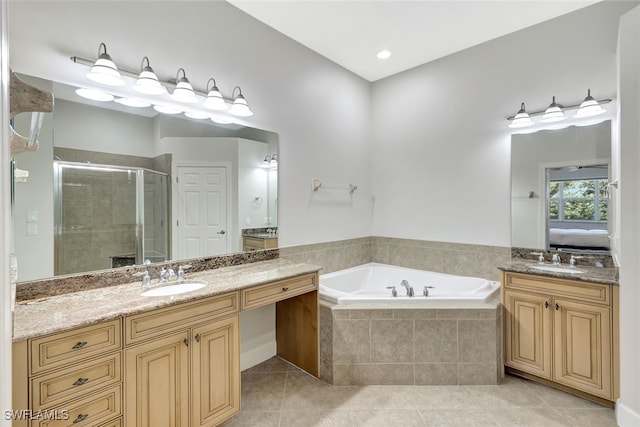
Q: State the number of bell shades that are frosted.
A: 8